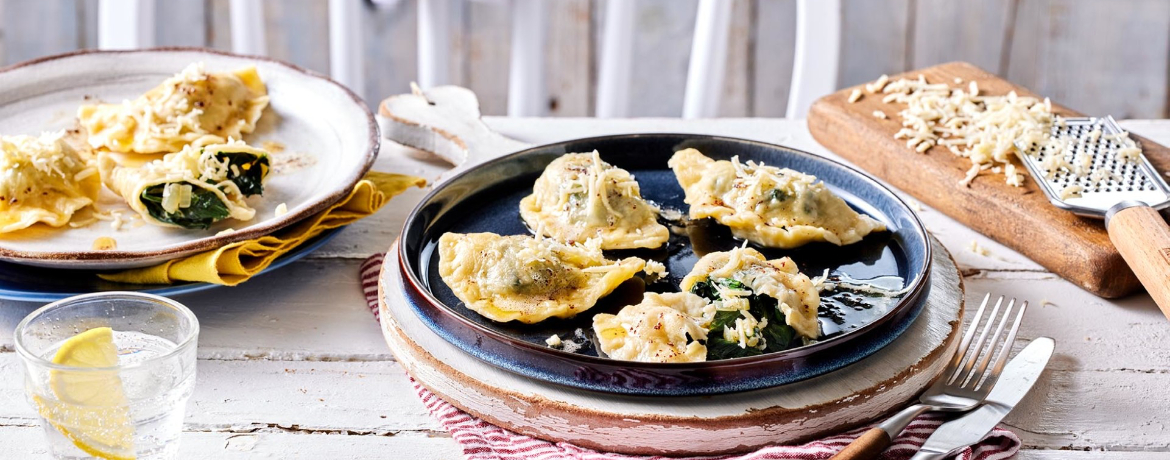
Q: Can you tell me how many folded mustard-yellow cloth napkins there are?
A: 1